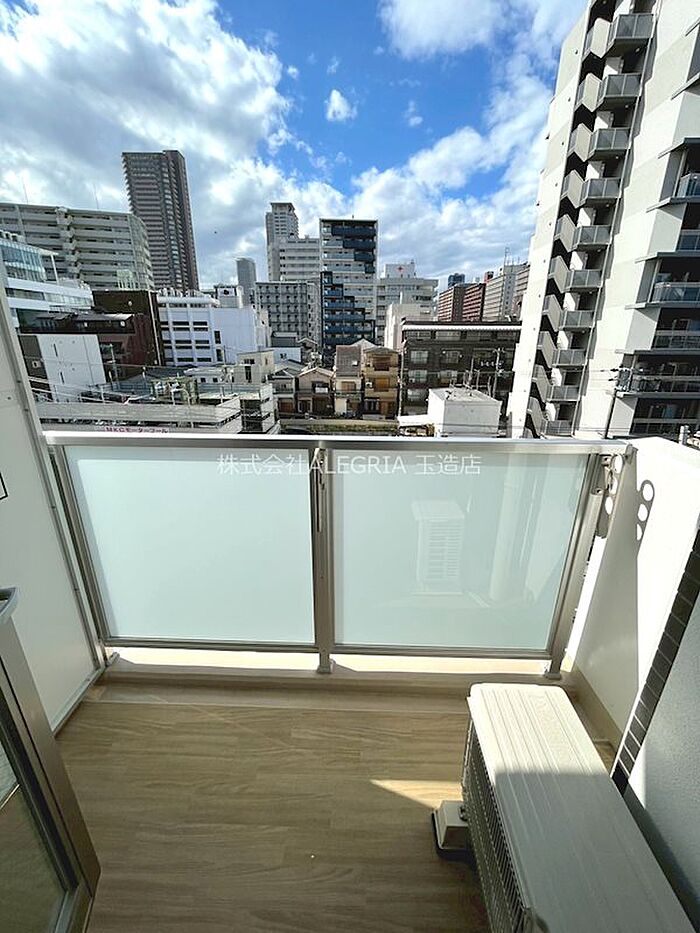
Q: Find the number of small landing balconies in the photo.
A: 10